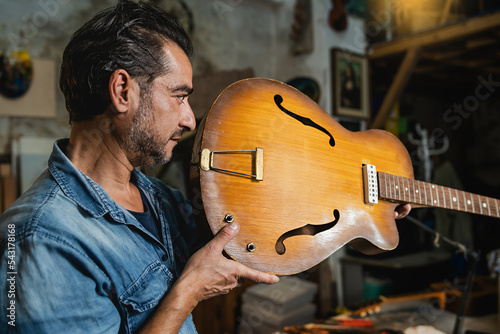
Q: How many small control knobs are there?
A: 2